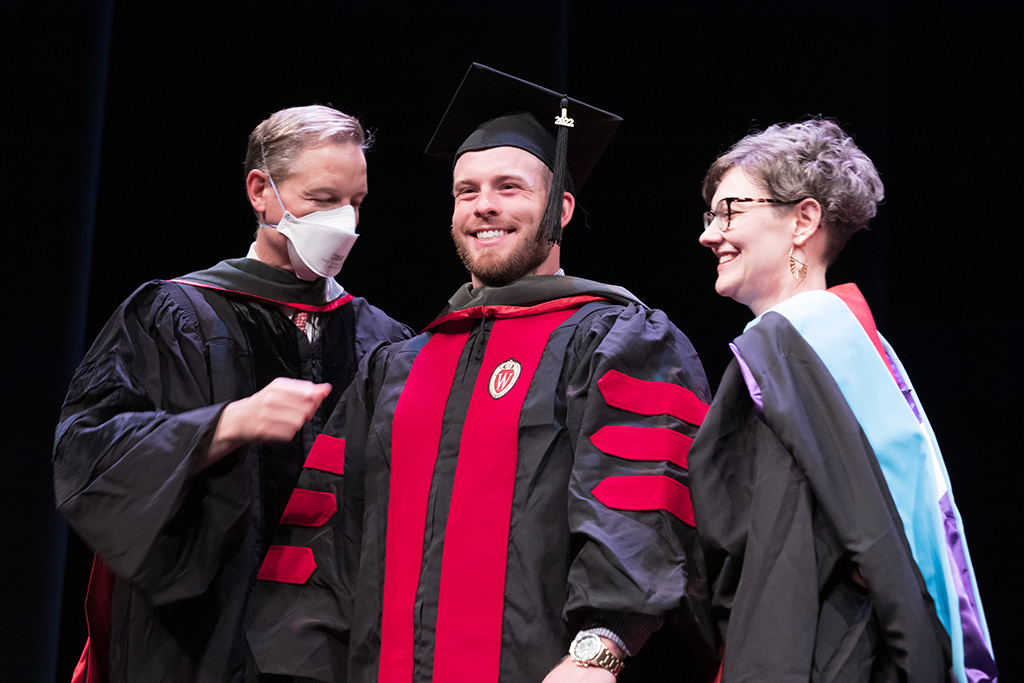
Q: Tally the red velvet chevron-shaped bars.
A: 6